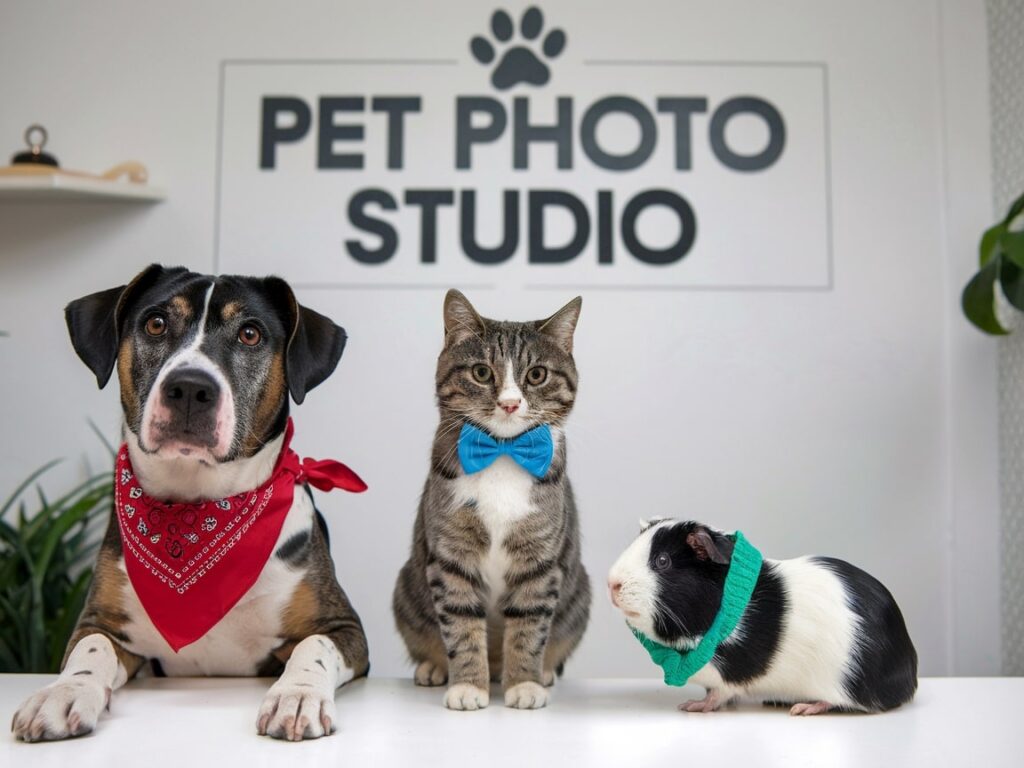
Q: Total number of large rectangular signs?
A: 1